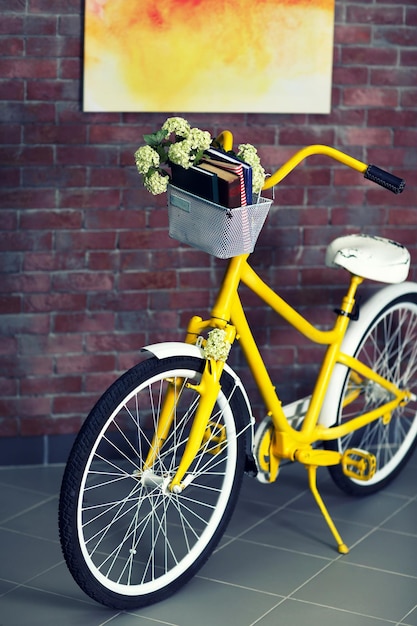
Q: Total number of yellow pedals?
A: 2